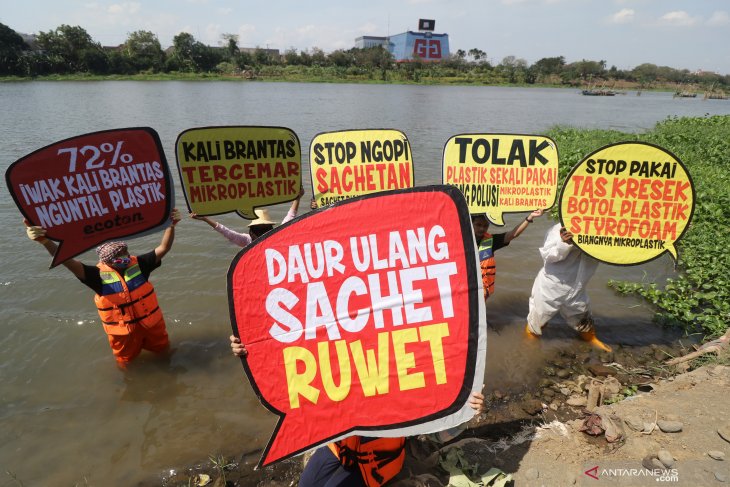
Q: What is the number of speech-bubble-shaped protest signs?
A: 6